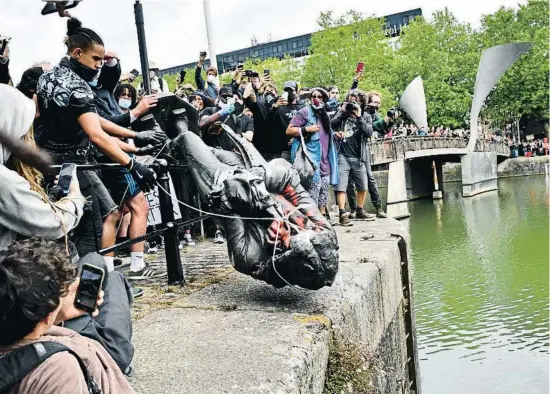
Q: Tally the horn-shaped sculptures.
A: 2